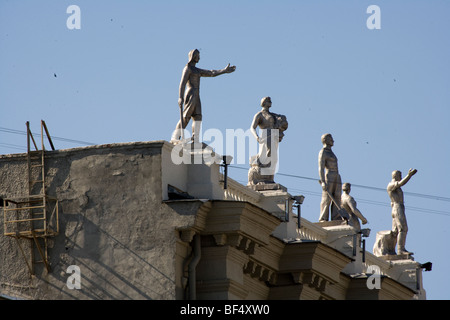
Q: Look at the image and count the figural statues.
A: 5